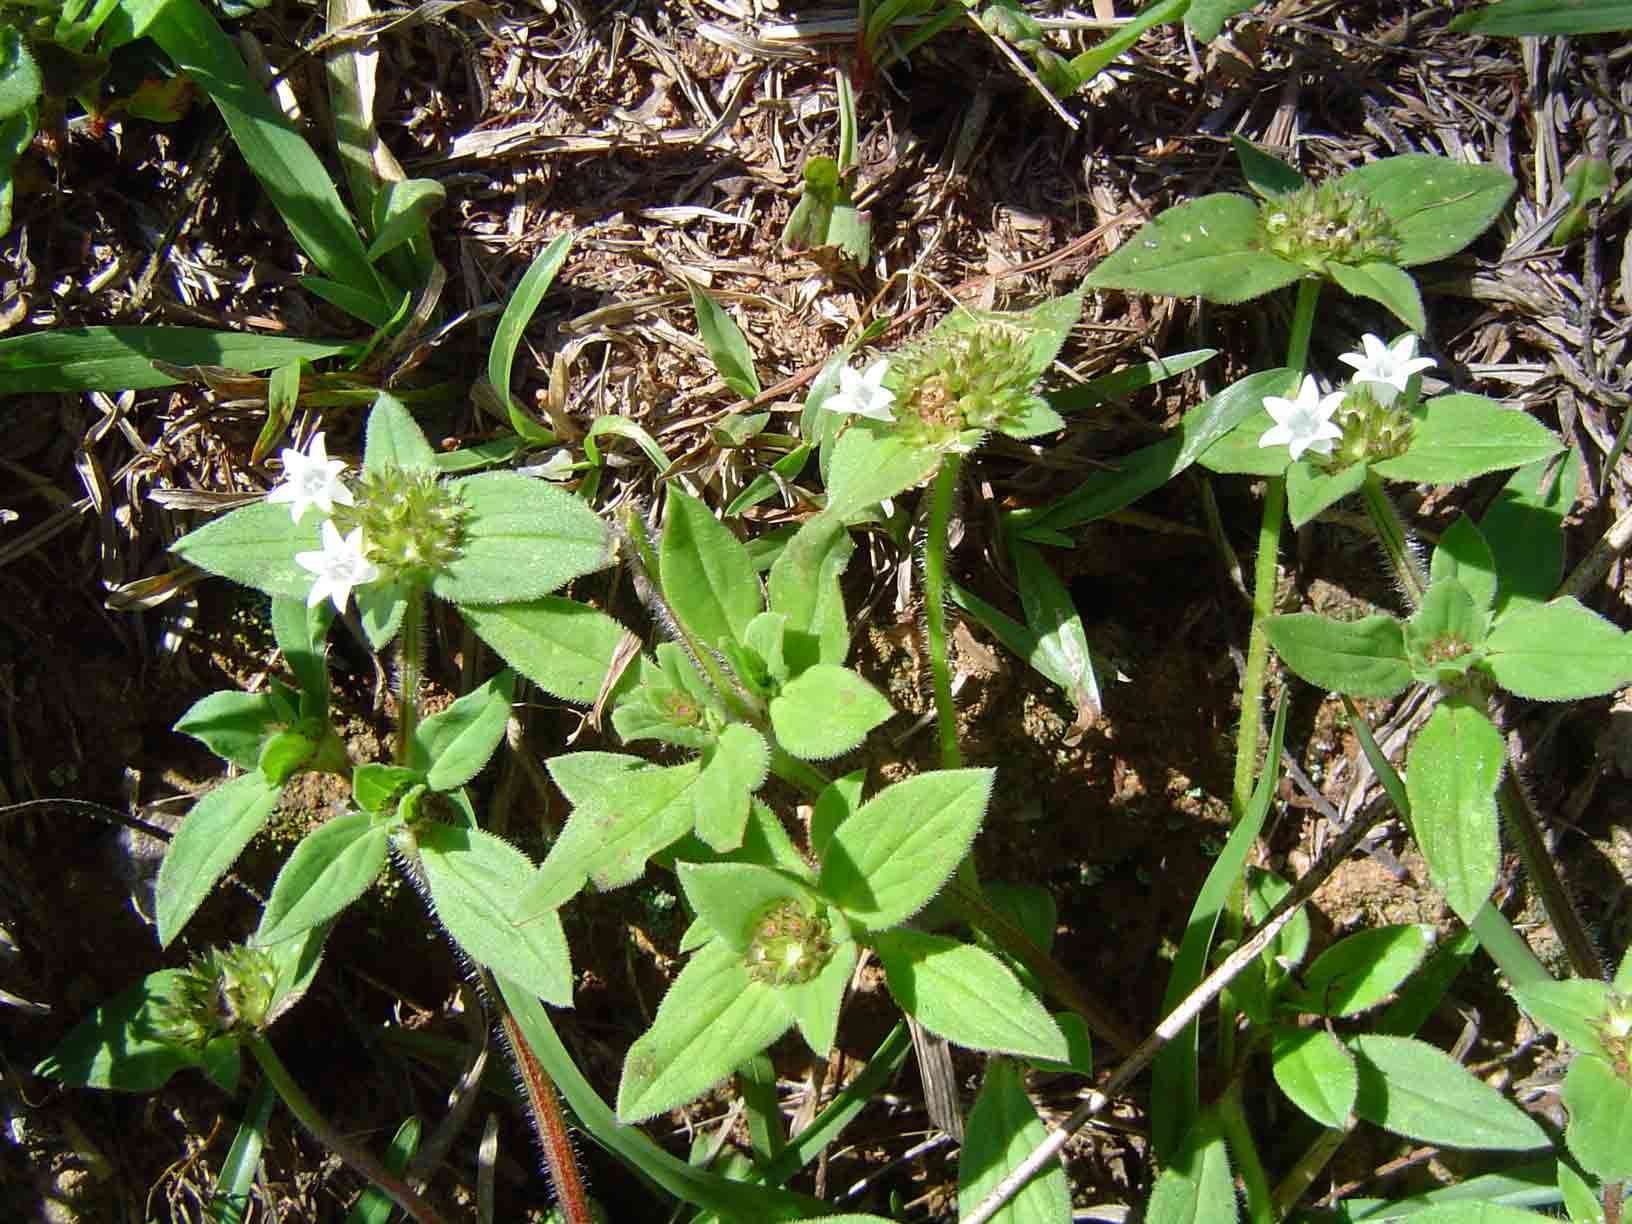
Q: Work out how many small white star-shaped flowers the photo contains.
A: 5